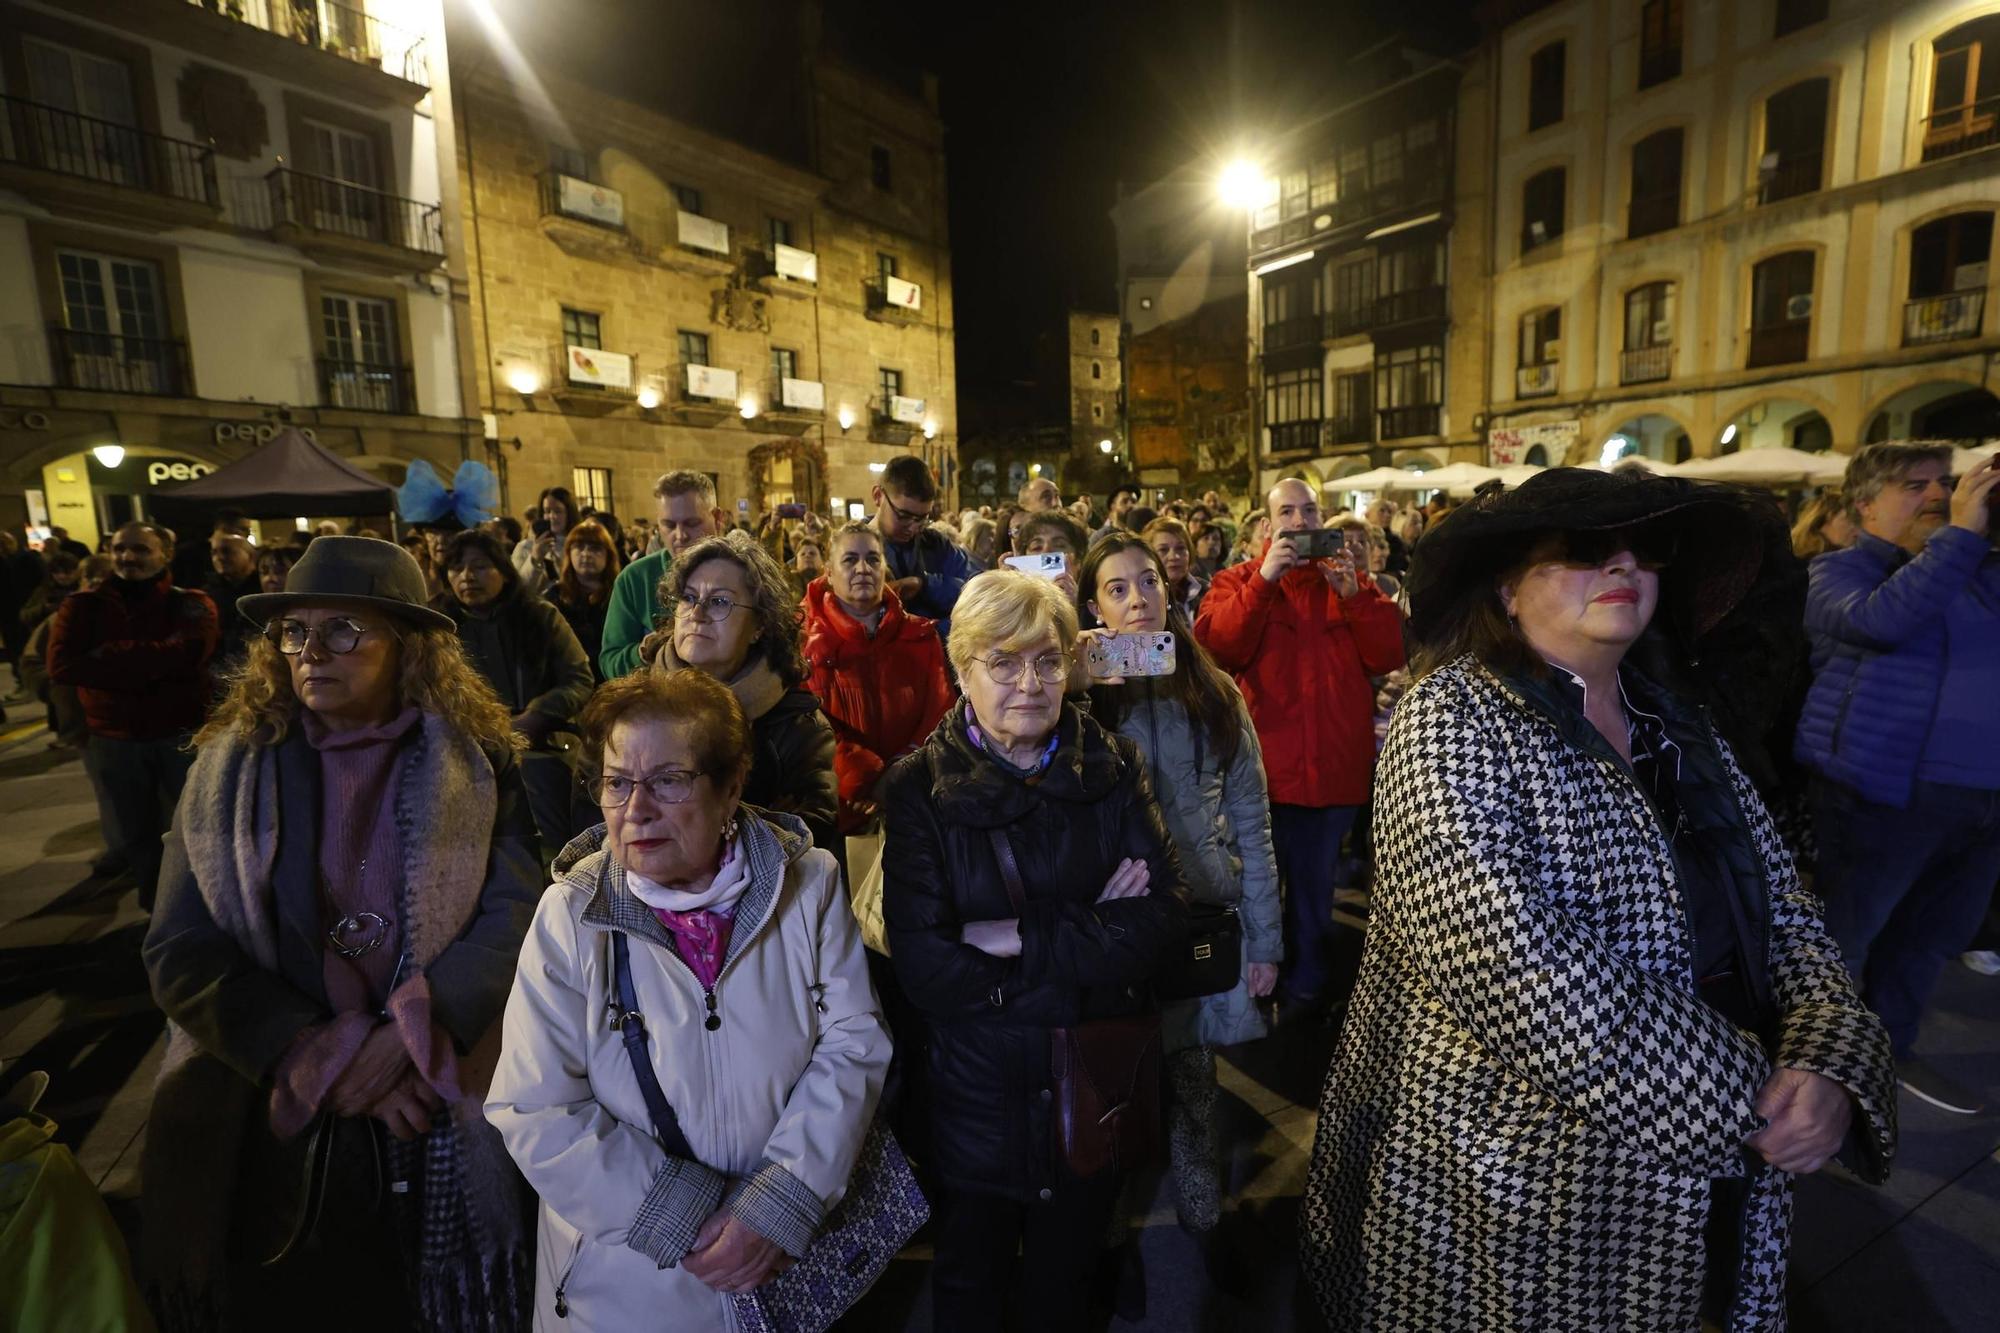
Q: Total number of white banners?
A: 8